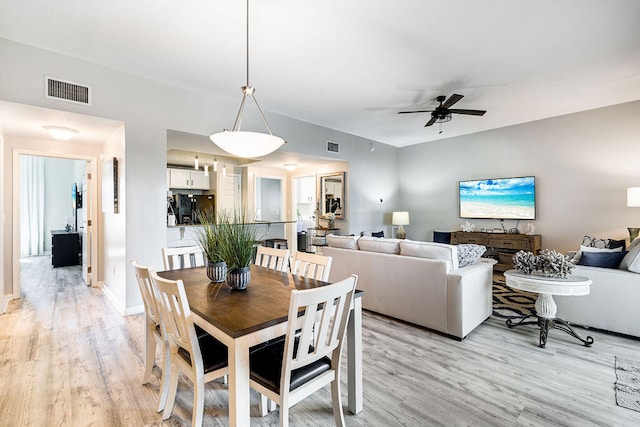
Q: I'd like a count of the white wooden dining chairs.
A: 6